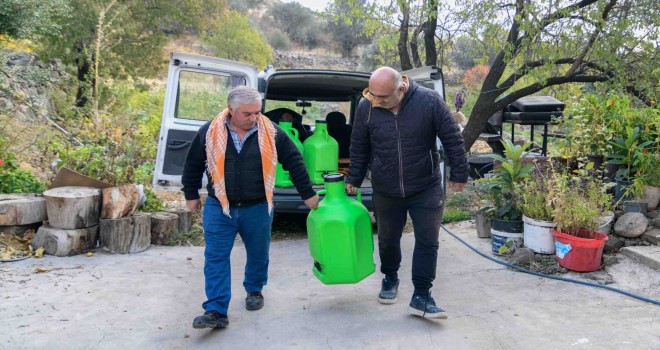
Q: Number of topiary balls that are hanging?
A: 0